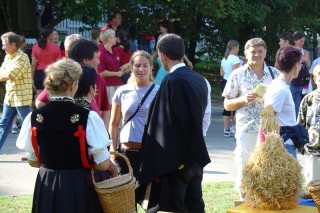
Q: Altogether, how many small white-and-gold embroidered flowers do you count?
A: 2